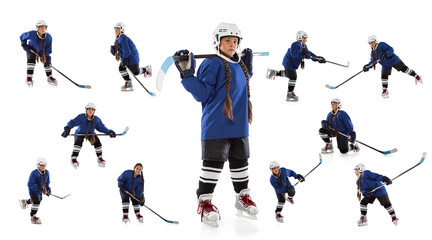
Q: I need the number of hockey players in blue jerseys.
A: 11